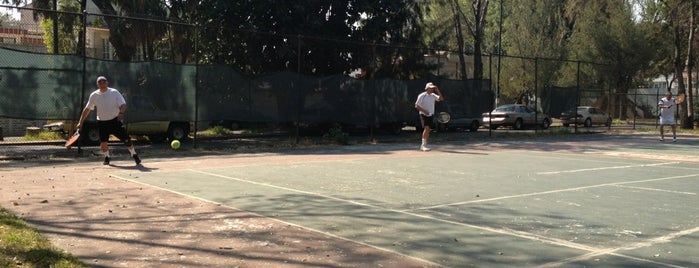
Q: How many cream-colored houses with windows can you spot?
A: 1